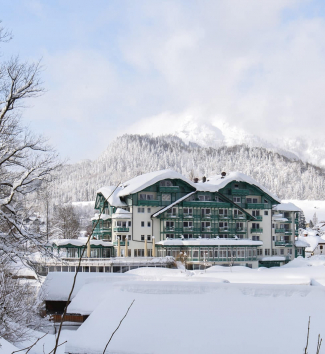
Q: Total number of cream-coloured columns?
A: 5